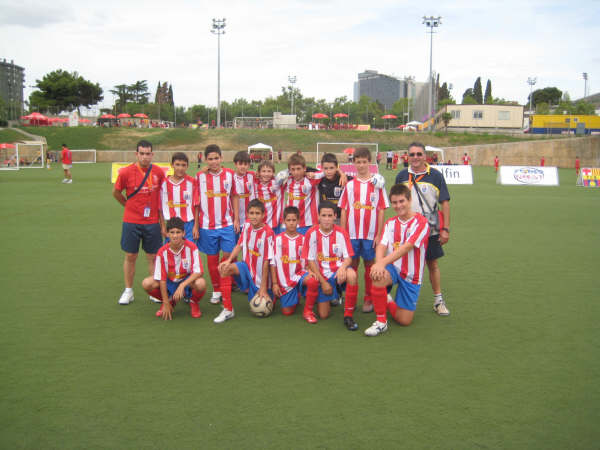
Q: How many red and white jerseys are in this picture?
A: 11